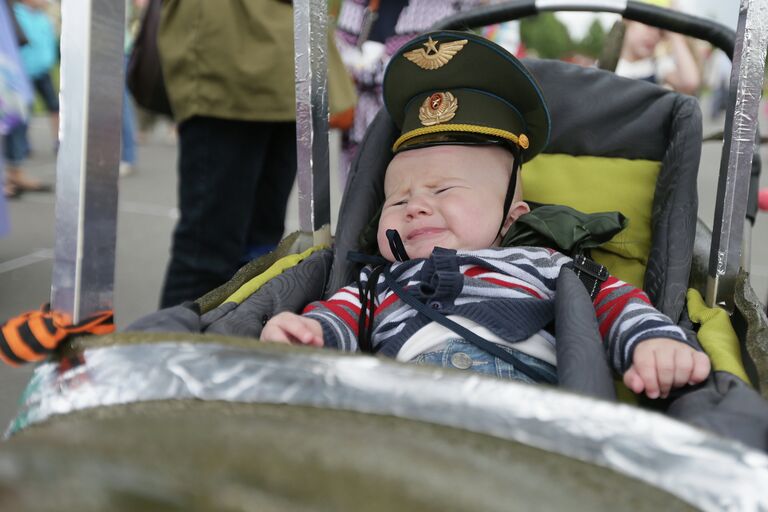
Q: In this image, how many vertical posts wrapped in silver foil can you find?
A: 3